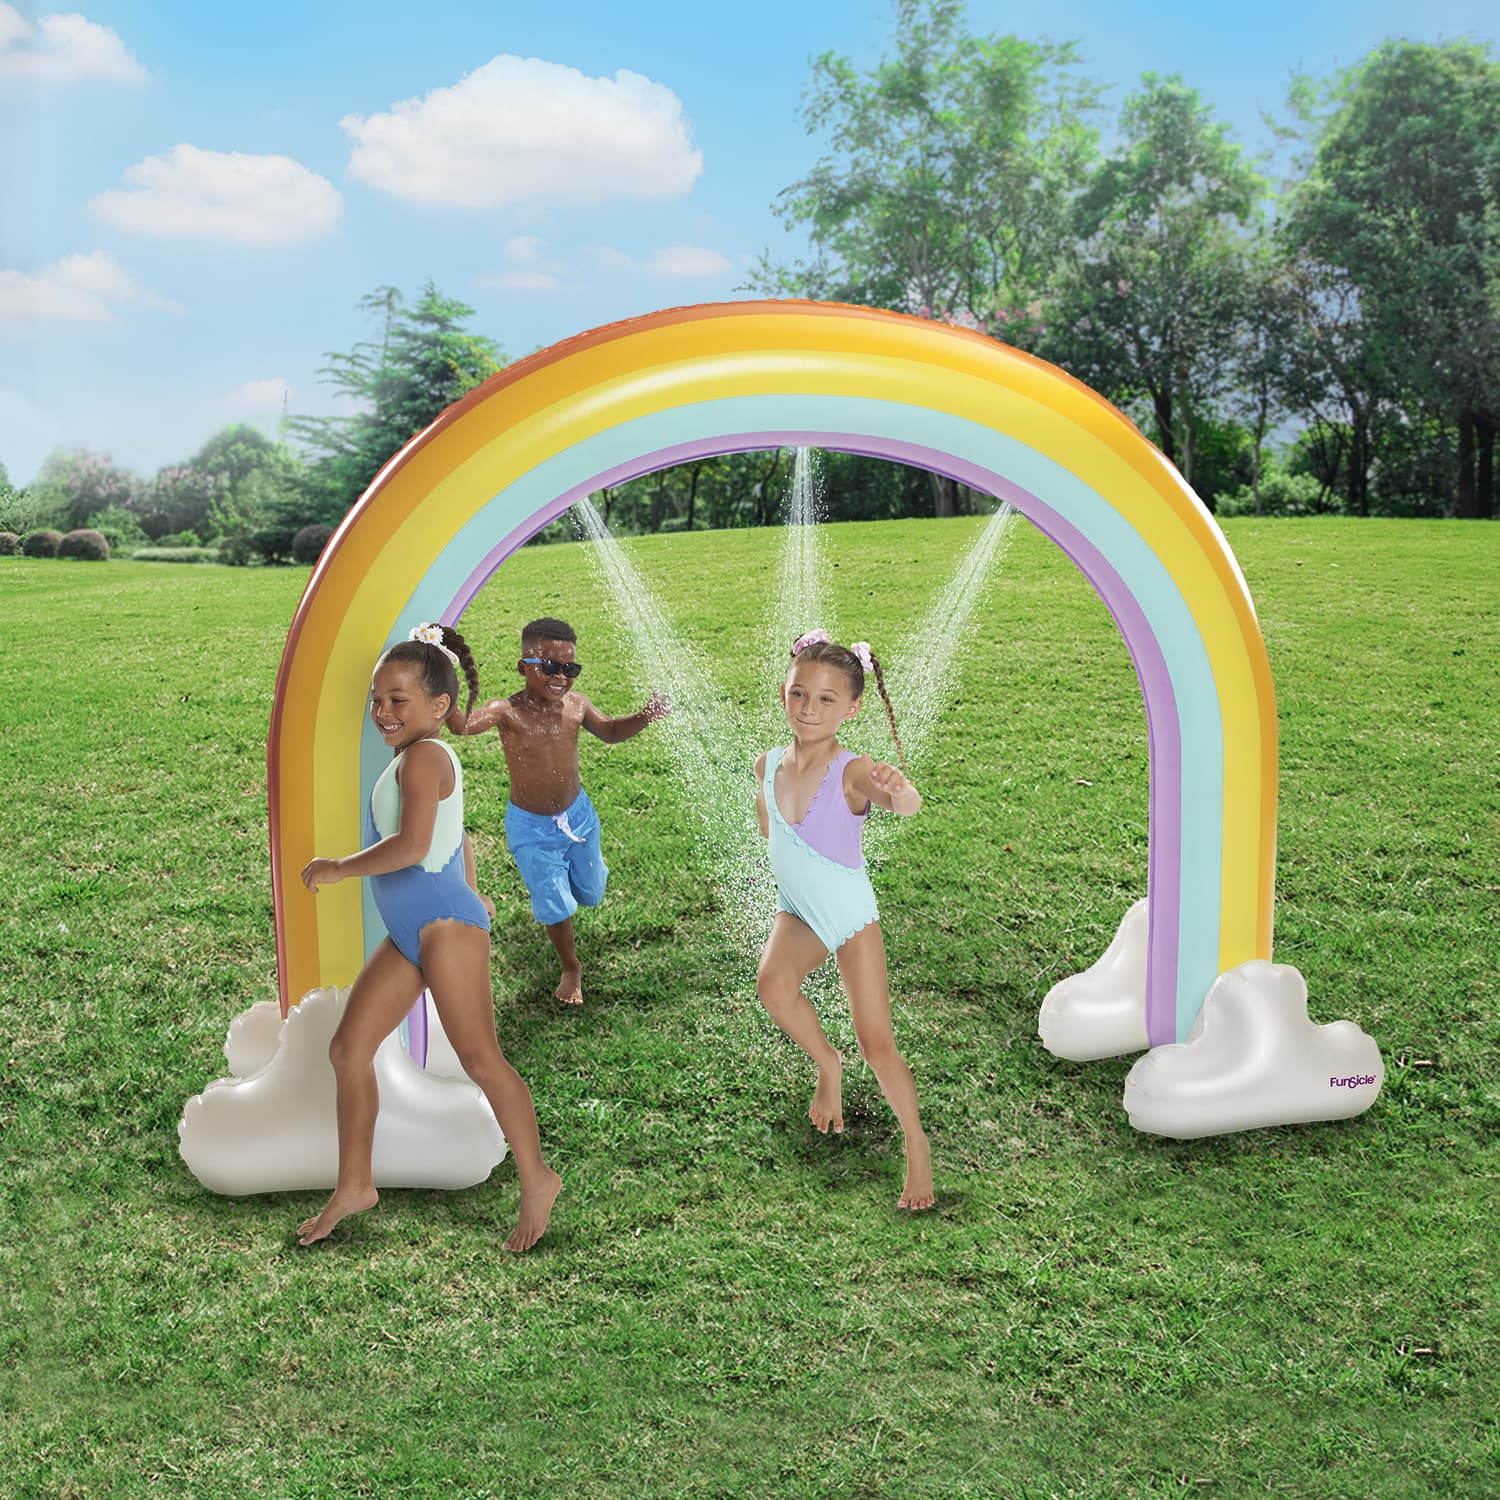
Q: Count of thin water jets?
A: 3